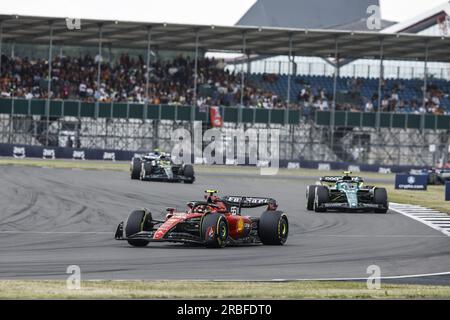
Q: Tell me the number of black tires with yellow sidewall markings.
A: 3